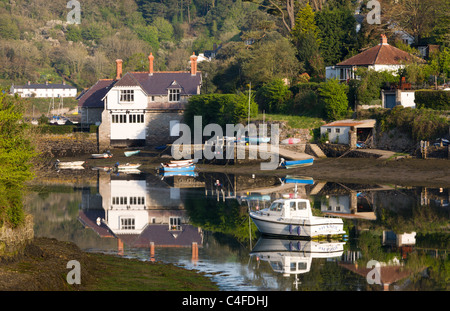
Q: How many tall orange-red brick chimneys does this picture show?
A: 3